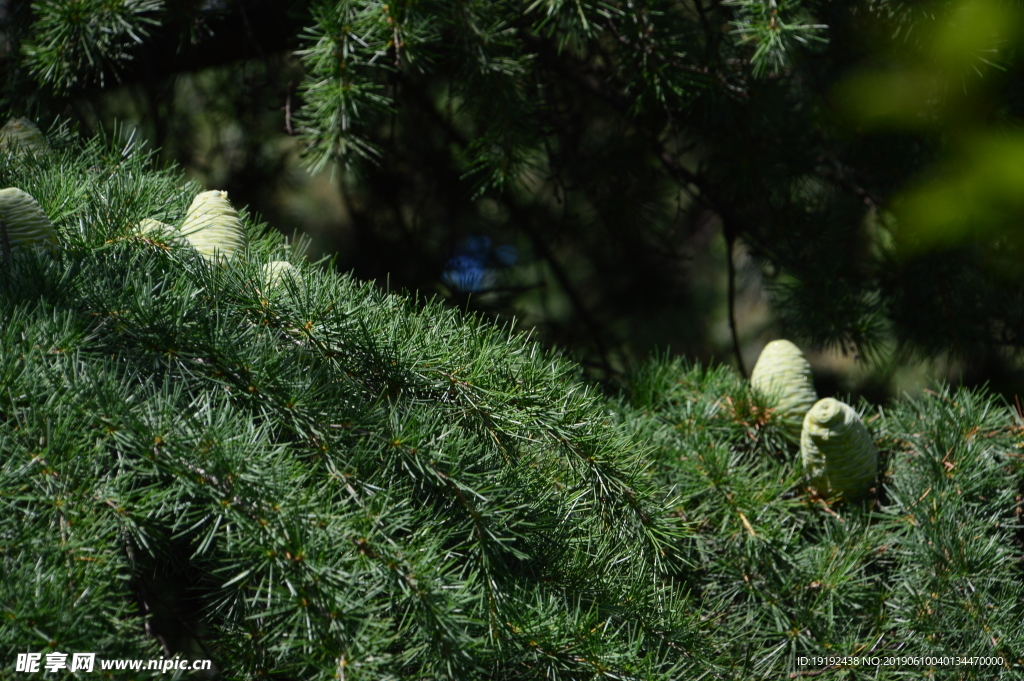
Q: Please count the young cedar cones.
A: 7